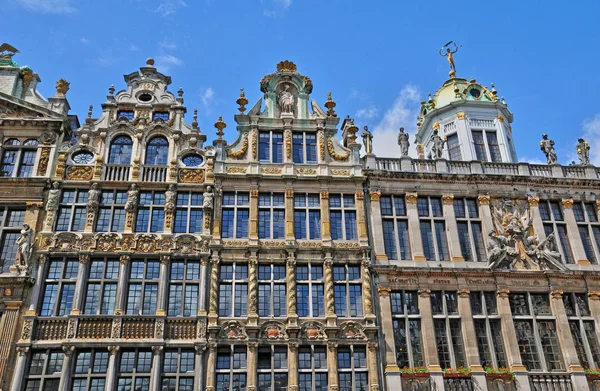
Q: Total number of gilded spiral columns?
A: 5